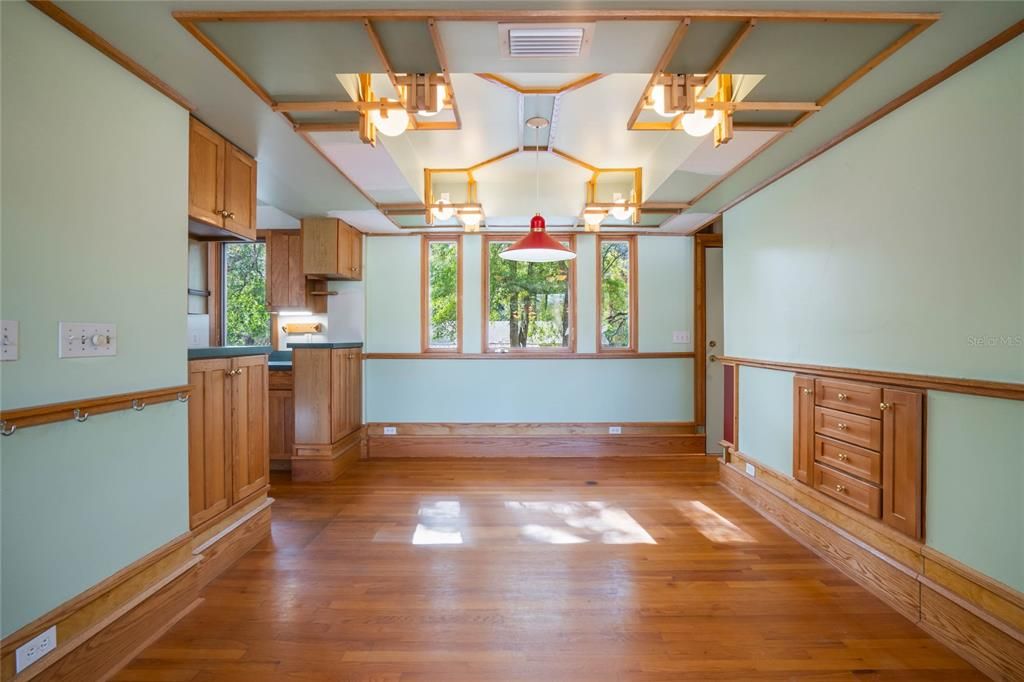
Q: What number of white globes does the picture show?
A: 8